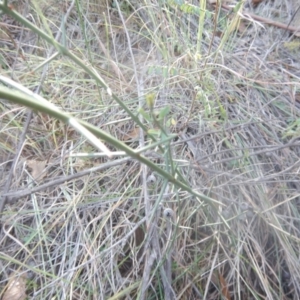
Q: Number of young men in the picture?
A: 0